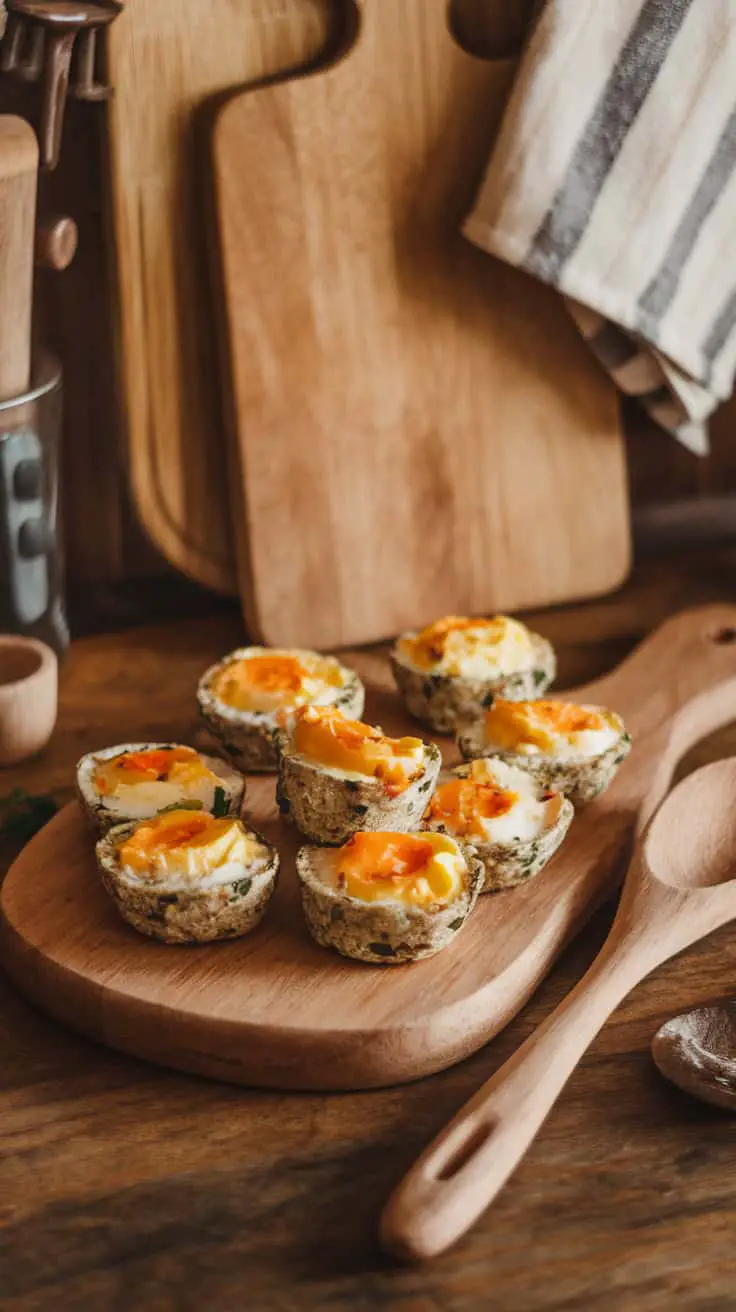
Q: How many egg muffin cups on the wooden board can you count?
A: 8